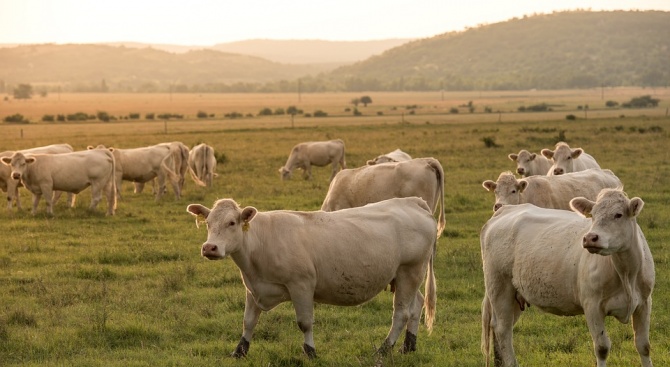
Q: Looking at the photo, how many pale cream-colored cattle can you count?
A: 13